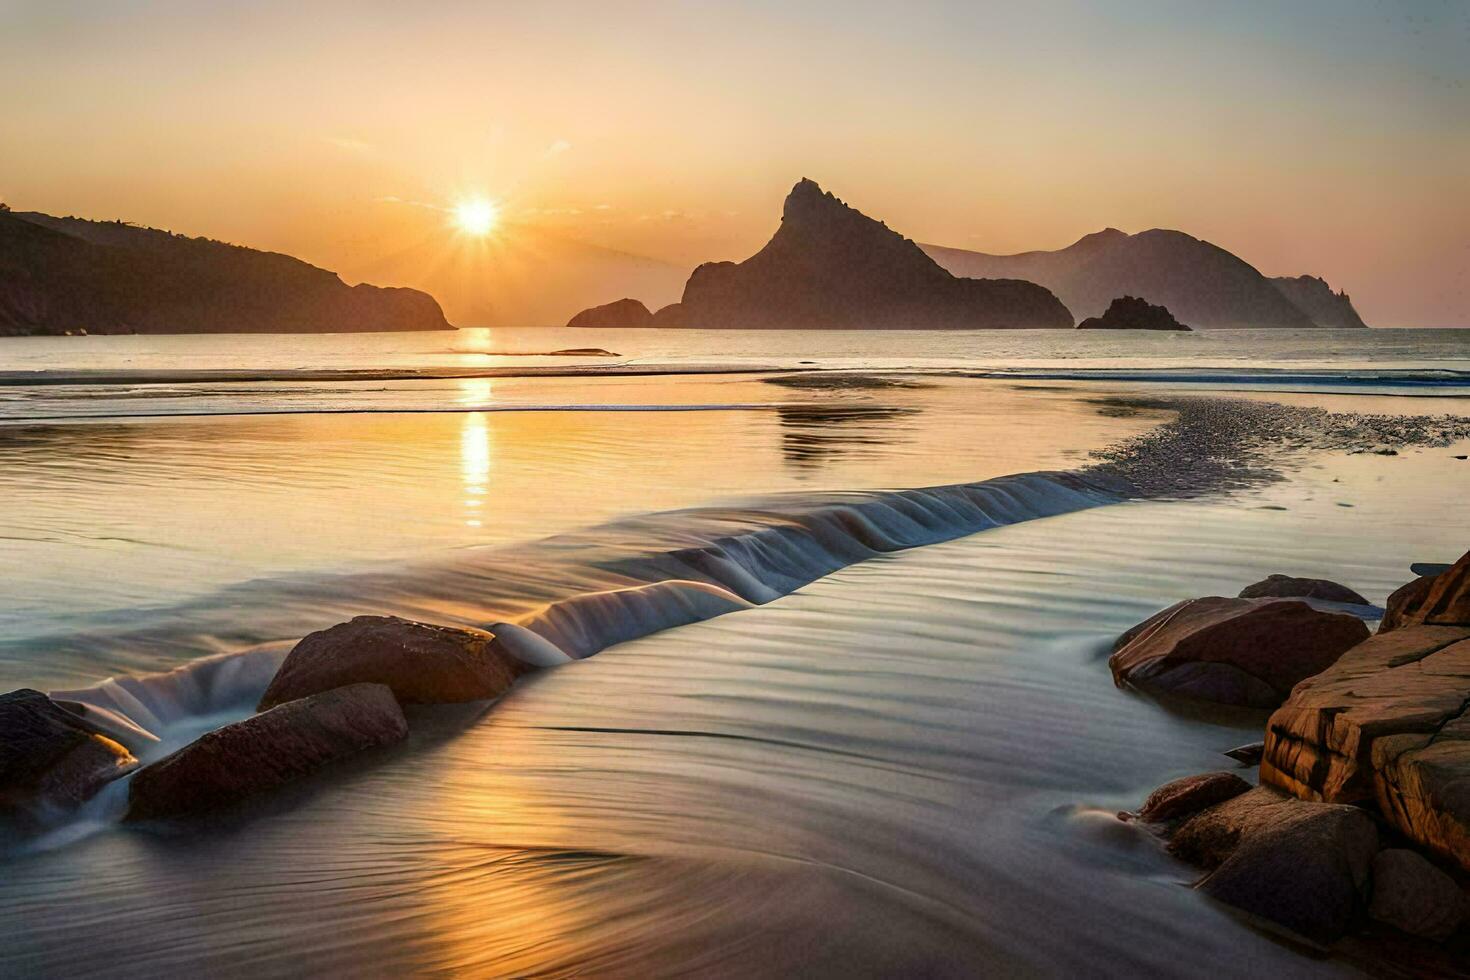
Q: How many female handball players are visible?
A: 0